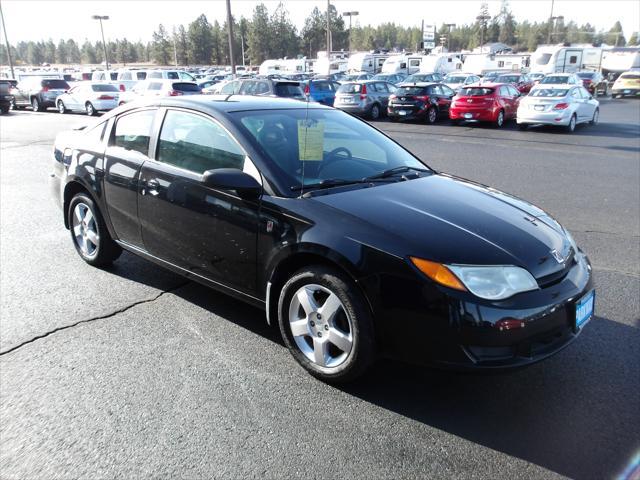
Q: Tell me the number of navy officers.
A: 0